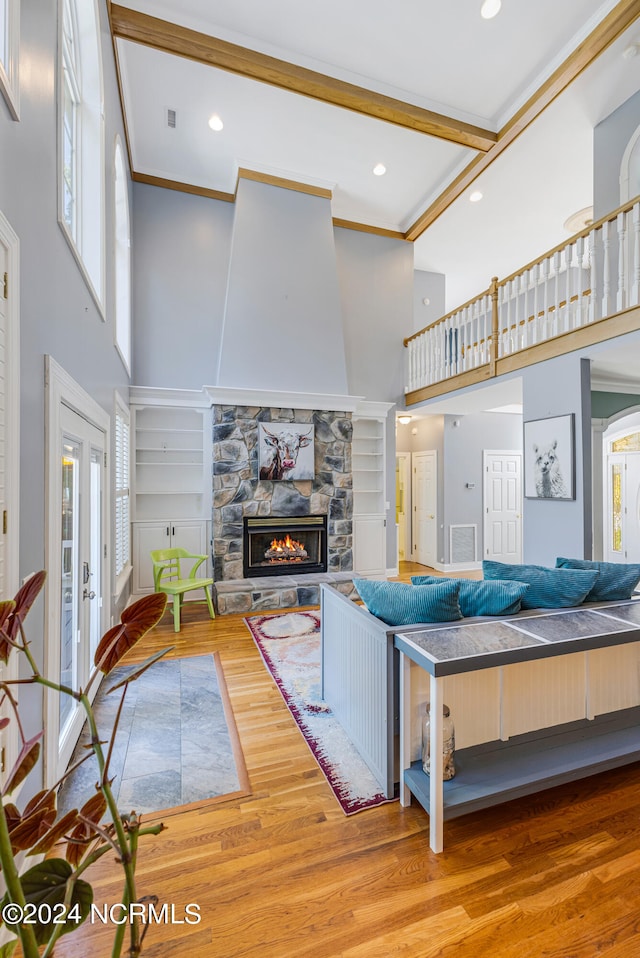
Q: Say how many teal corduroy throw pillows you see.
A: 4